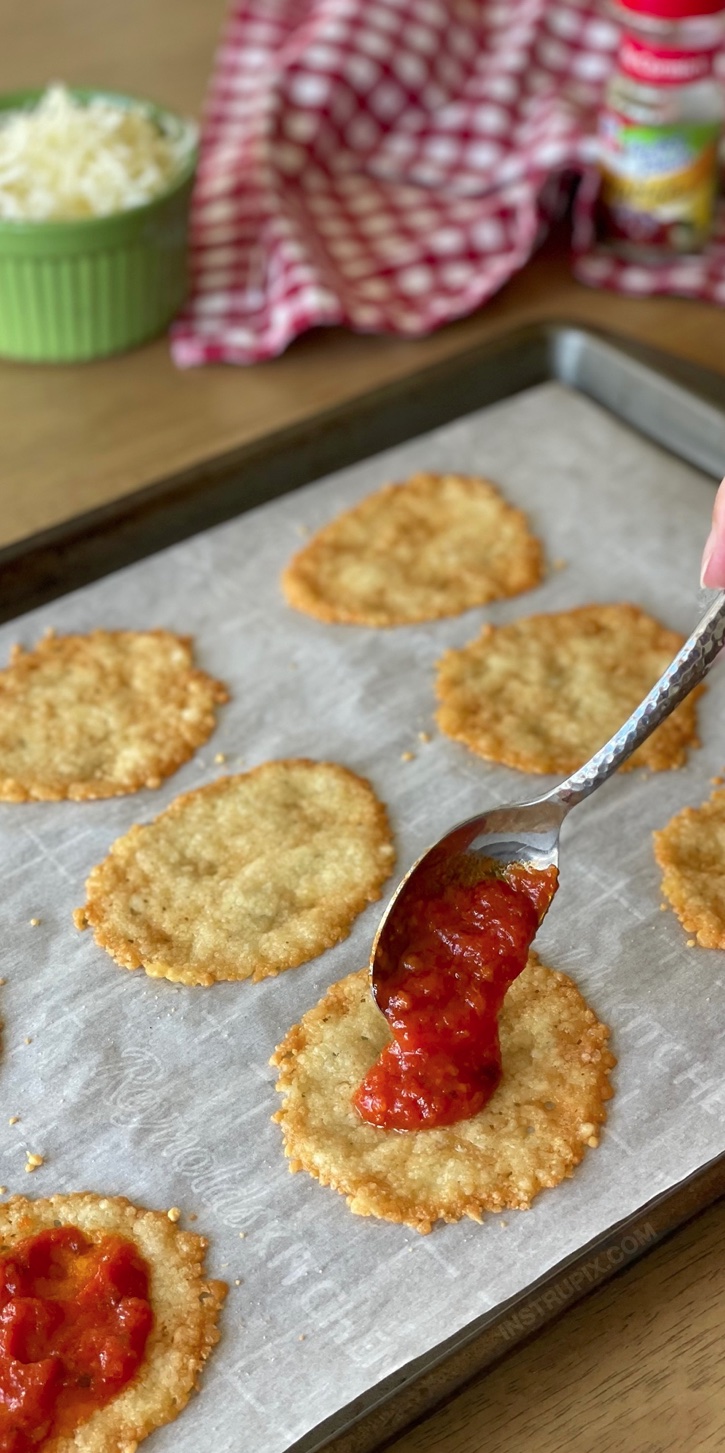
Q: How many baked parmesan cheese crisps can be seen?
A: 7